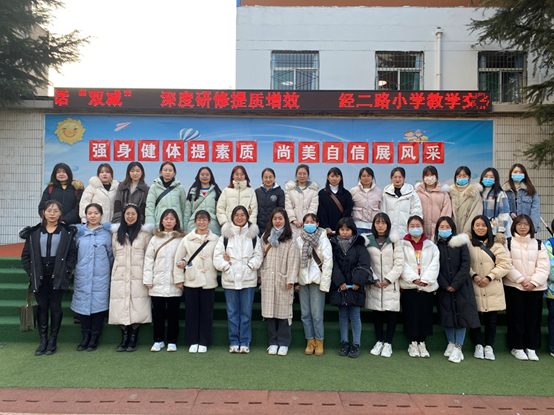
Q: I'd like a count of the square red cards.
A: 14